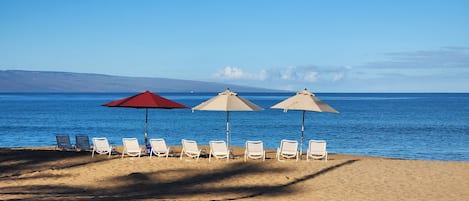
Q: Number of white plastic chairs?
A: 8